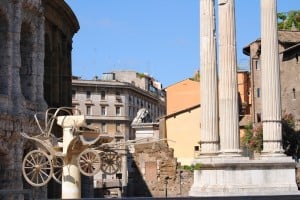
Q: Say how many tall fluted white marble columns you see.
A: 3